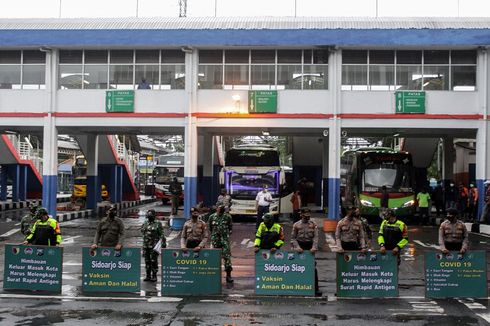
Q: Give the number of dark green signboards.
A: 6